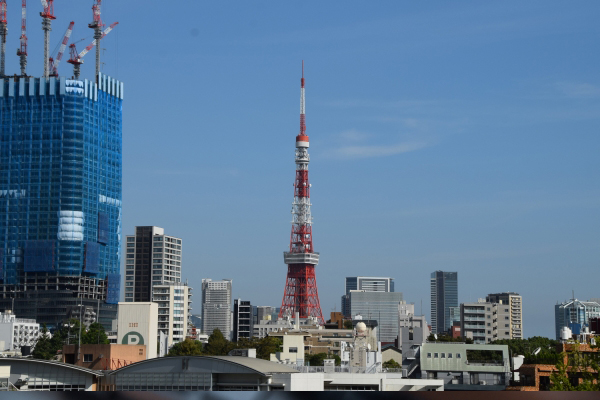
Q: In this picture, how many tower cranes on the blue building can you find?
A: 6